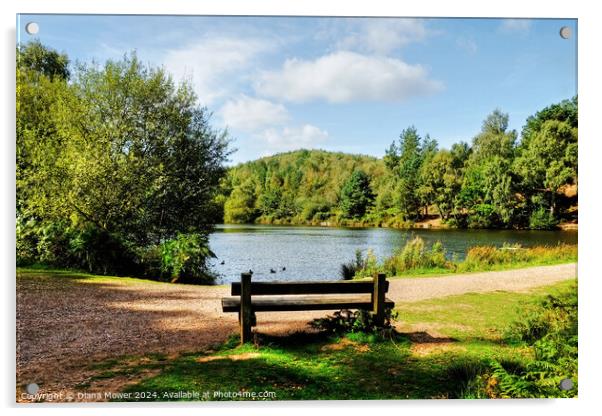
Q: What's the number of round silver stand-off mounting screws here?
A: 4